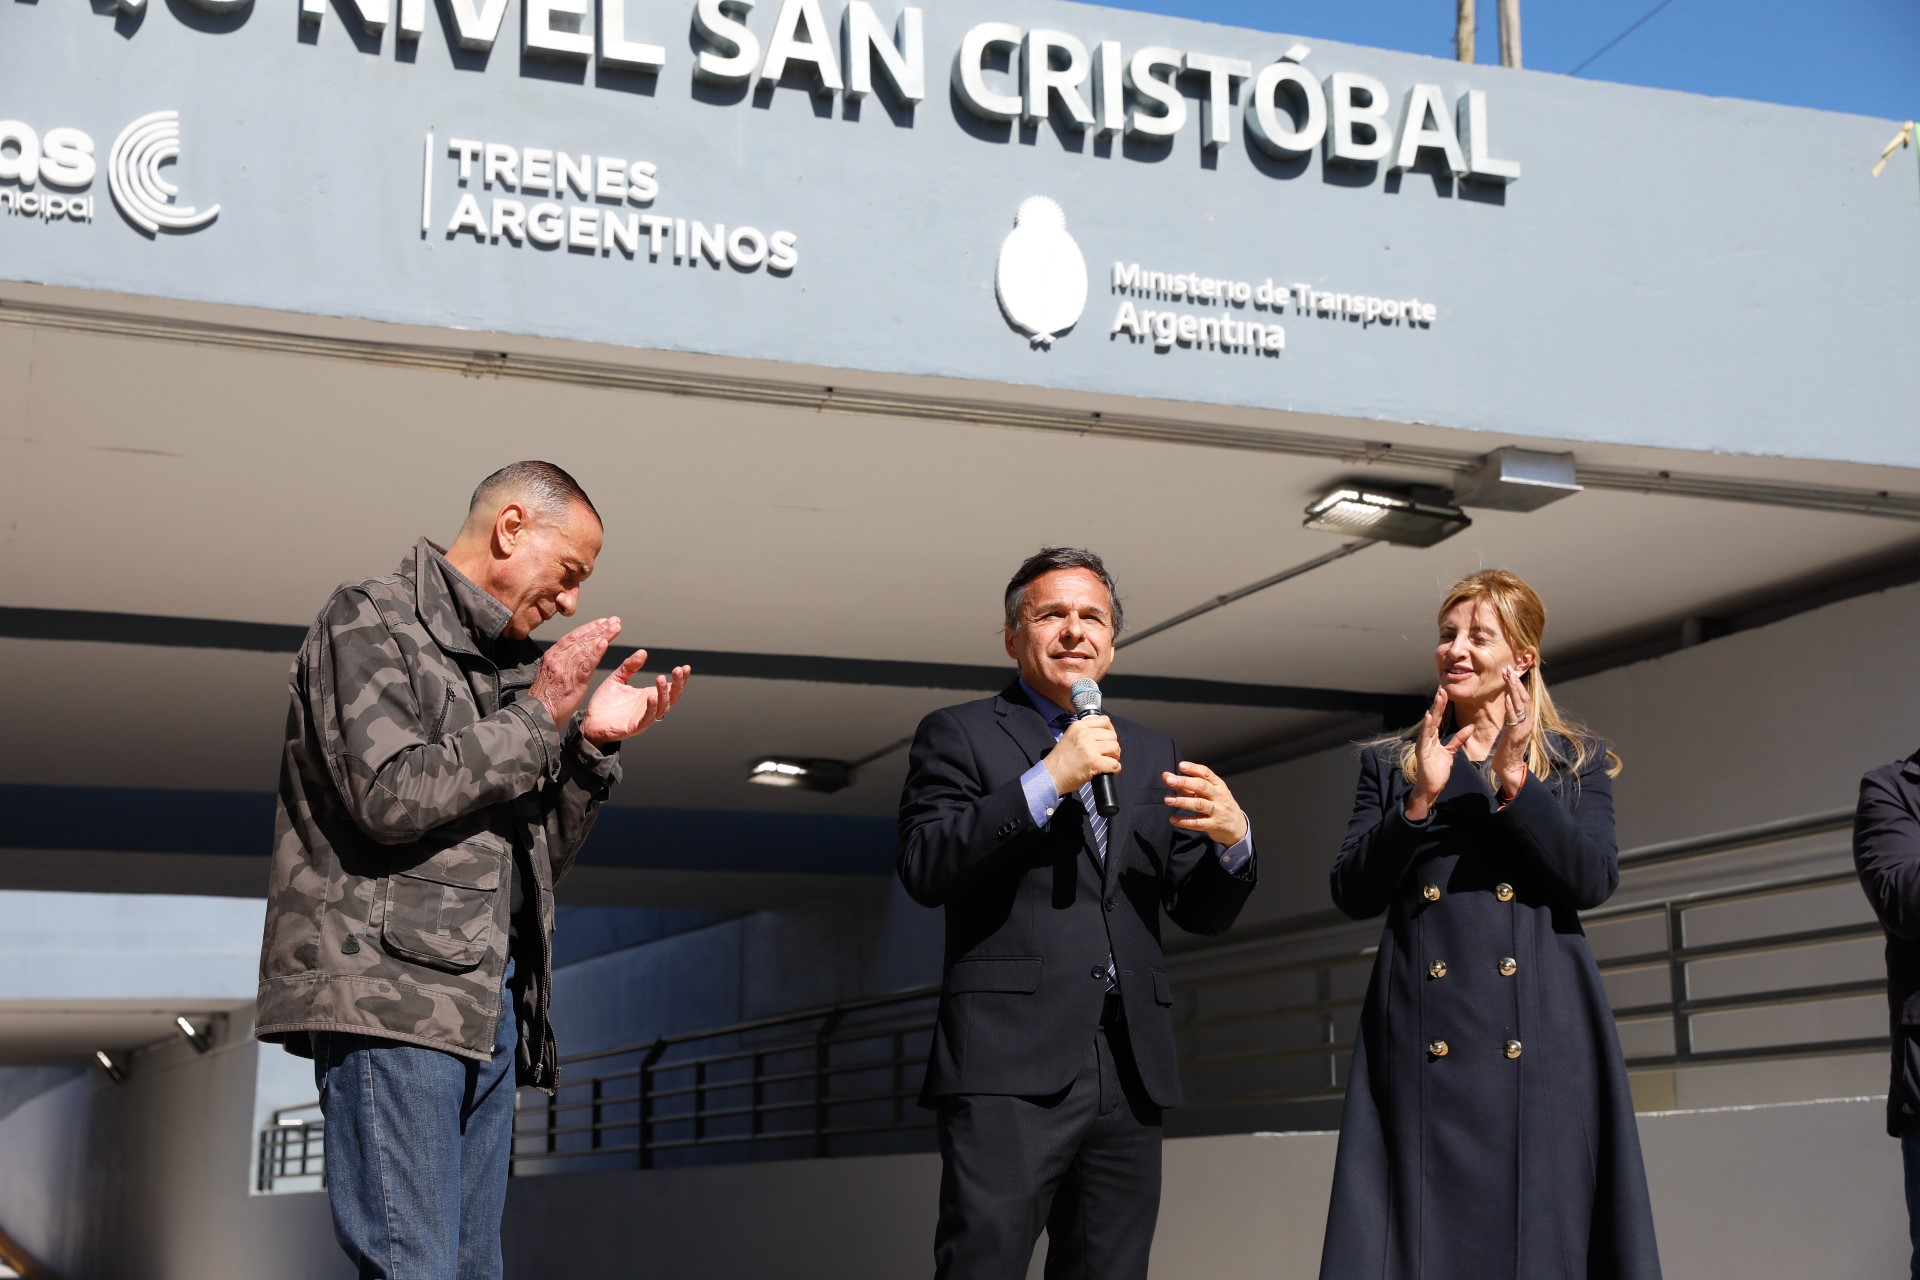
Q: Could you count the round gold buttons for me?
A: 6